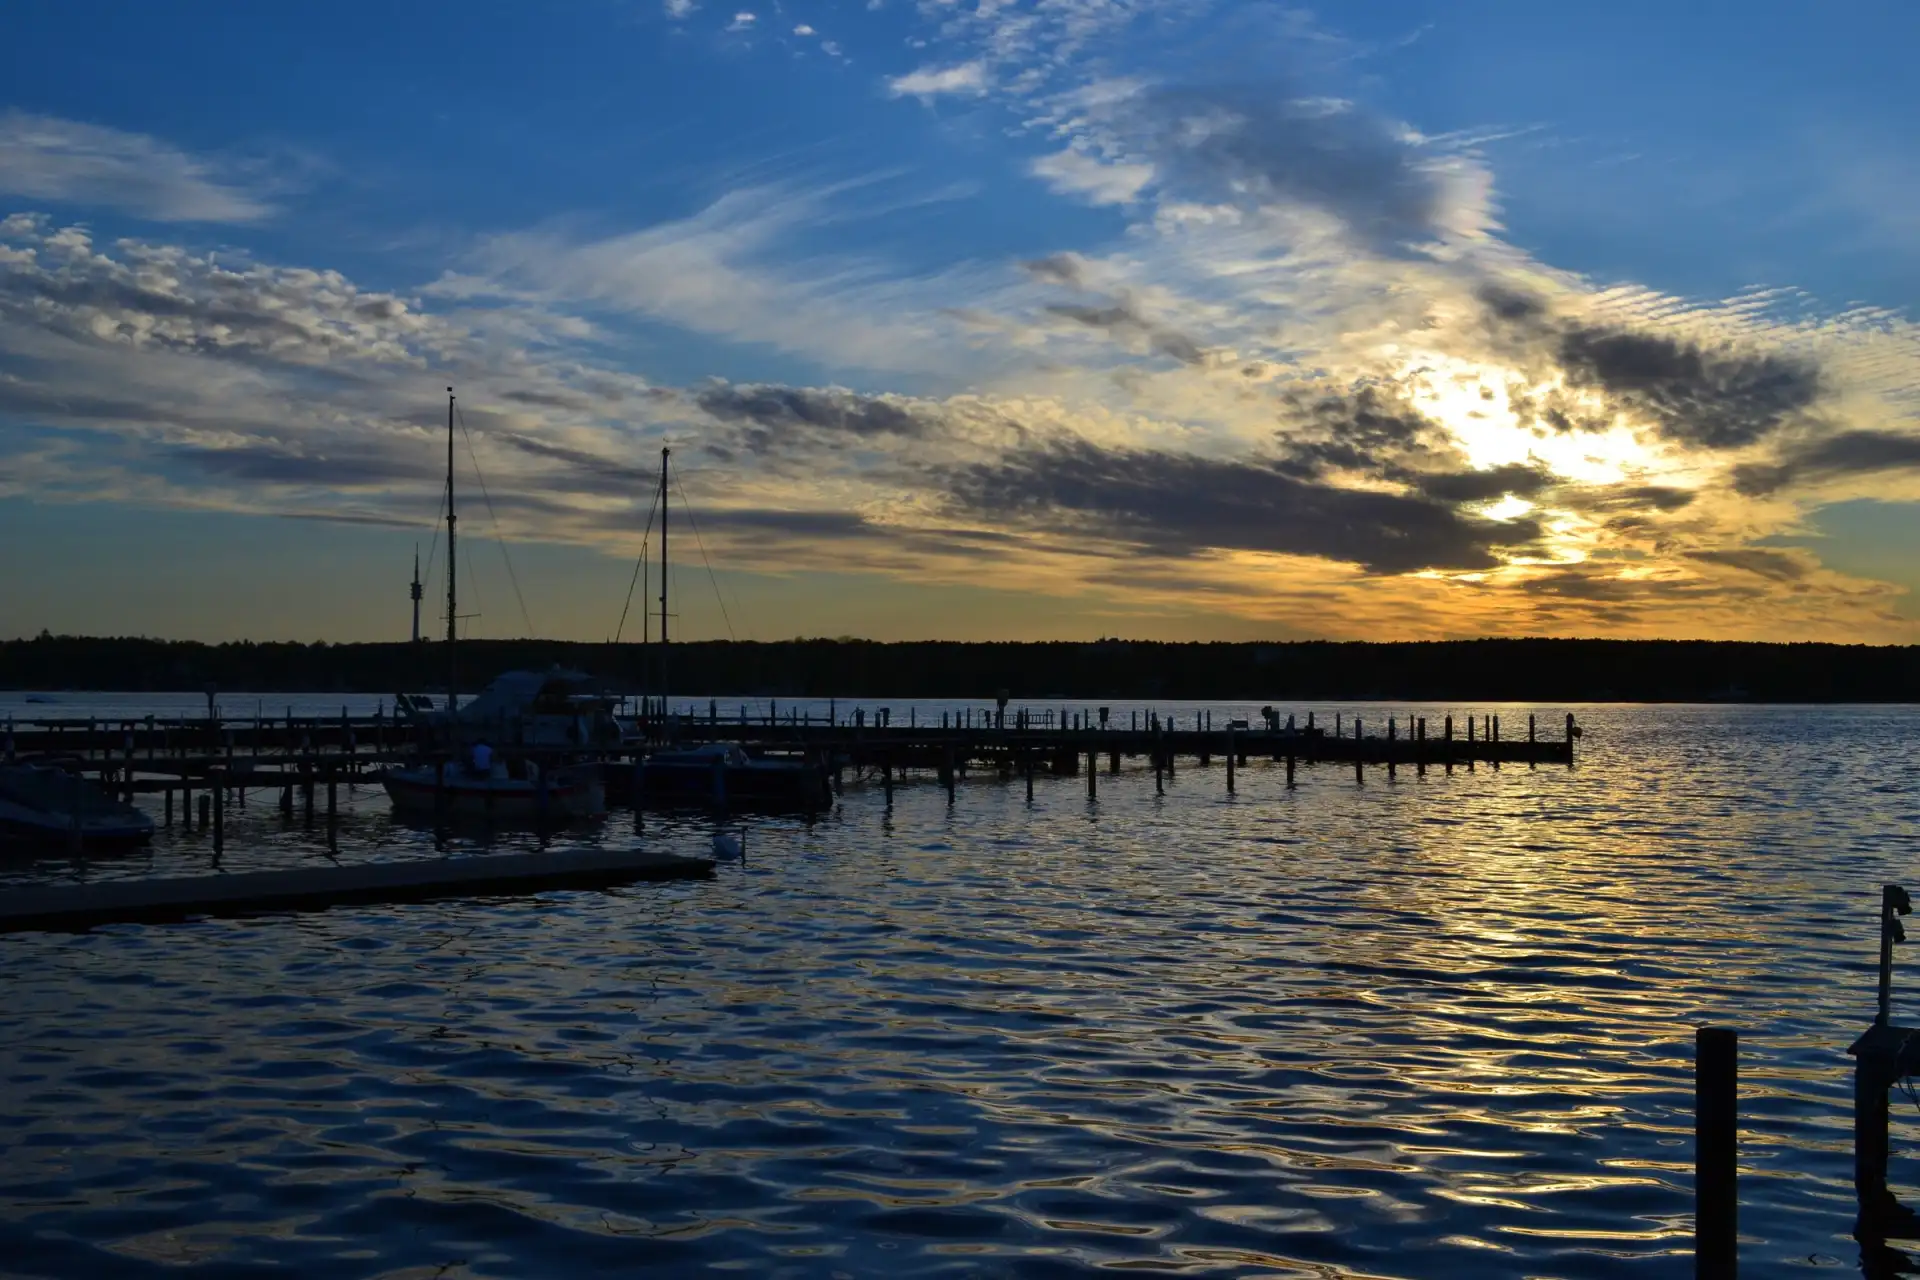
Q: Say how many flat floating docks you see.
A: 1